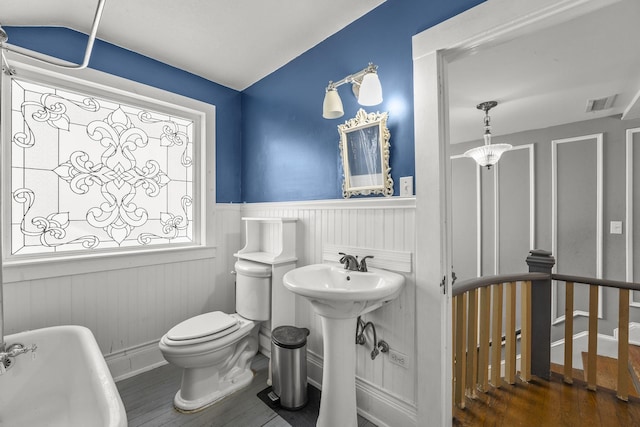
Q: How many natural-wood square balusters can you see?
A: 10